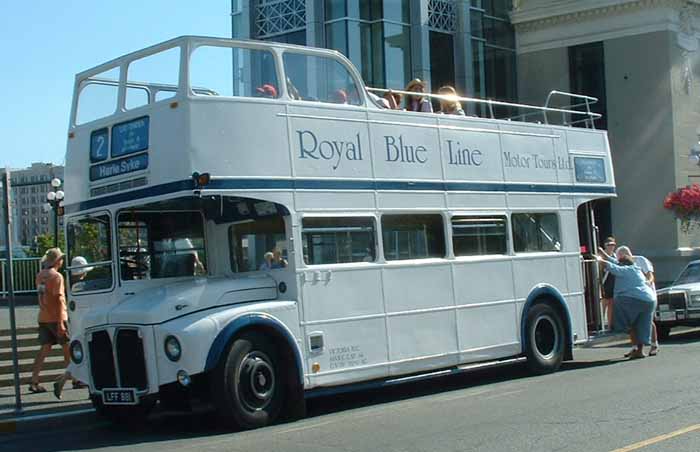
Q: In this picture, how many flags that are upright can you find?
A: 0